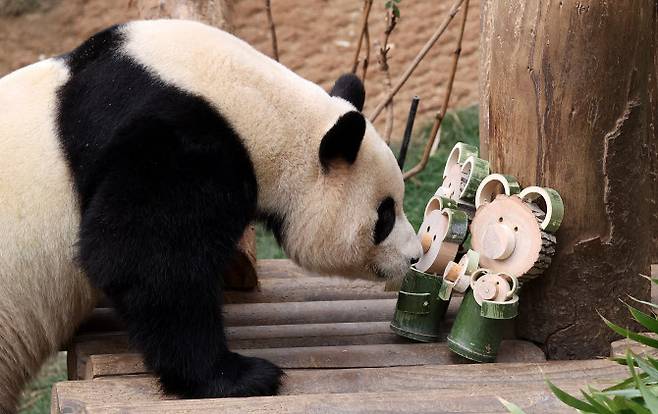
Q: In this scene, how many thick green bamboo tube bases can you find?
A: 2